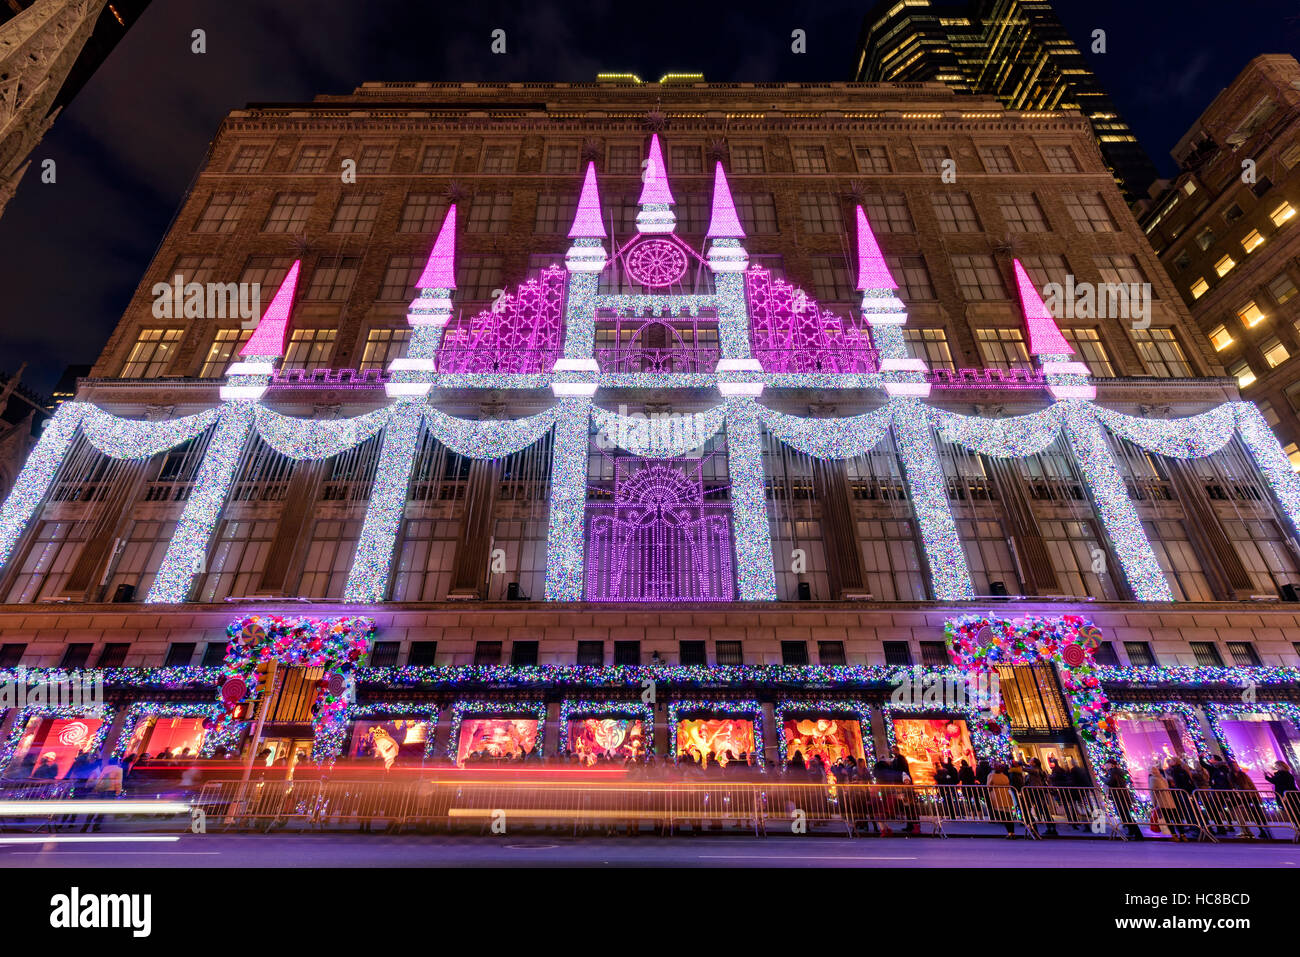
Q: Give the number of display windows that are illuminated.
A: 10